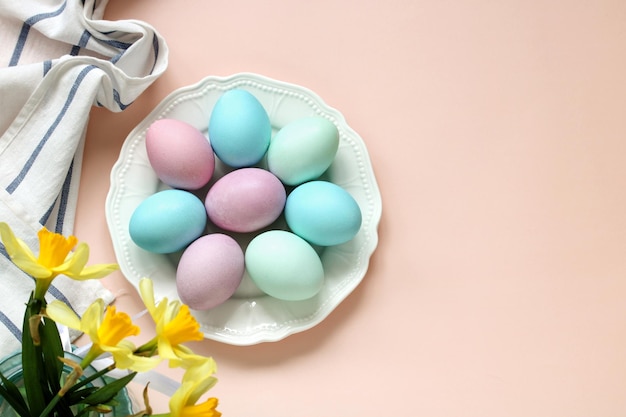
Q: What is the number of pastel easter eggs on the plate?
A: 8